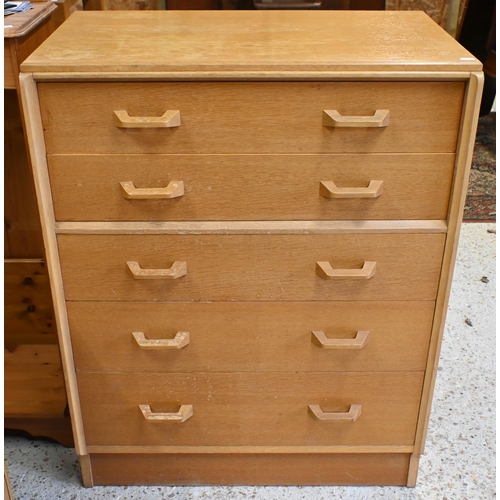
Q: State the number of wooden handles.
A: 10